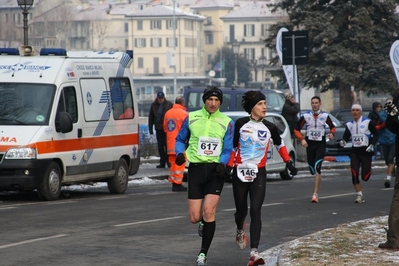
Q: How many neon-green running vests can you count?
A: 1